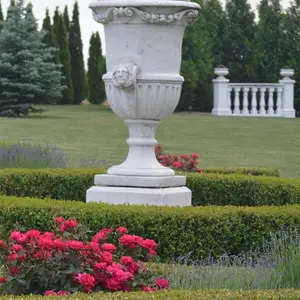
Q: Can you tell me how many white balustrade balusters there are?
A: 7